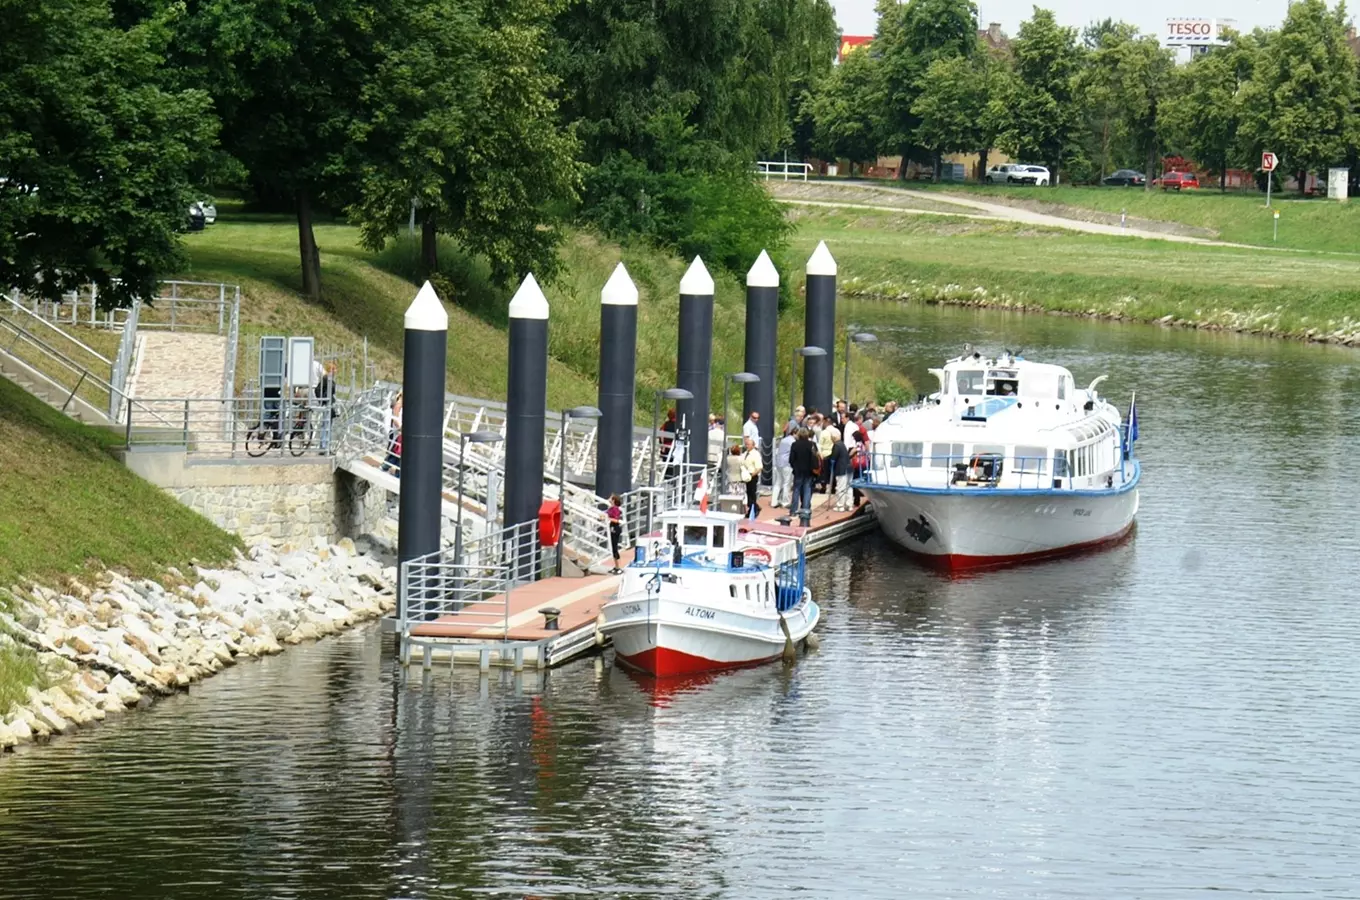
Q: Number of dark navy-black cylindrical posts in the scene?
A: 6